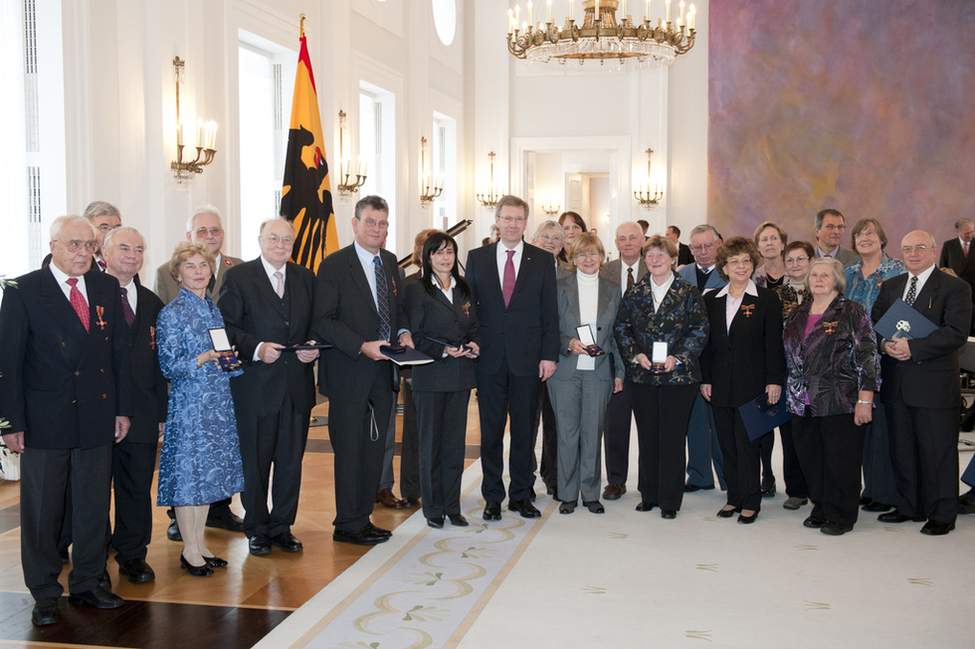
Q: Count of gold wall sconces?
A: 6